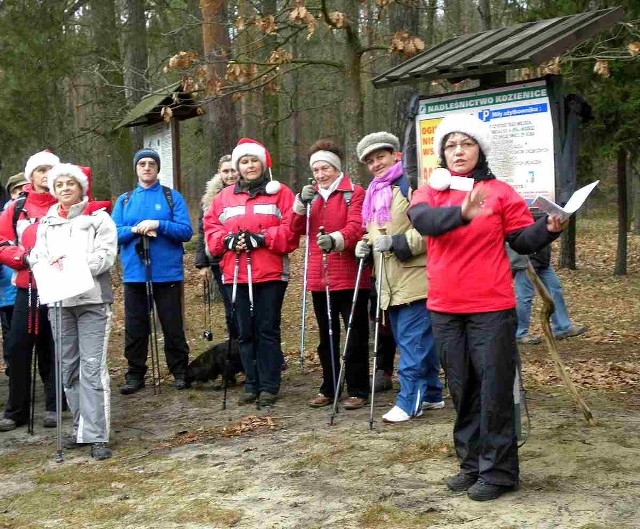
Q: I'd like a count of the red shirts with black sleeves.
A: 1